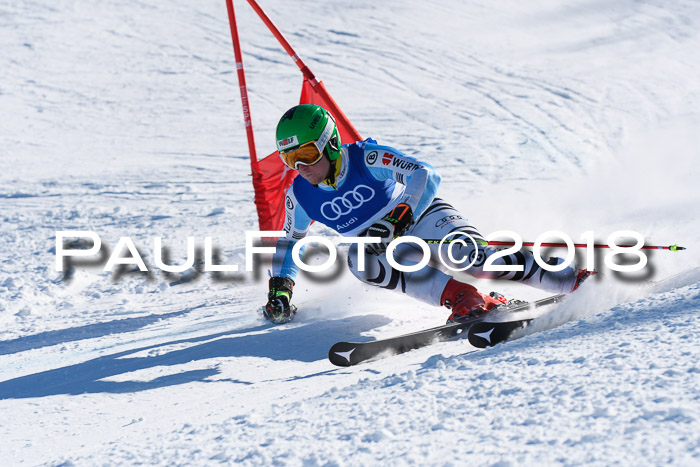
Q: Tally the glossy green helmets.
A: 1